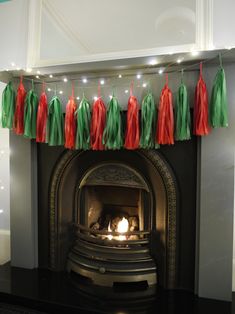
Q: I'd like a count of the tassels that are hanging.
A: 15